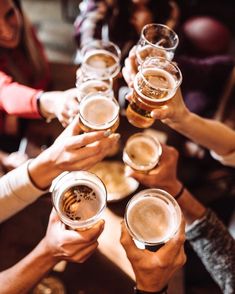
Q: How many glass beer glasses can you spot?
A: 8